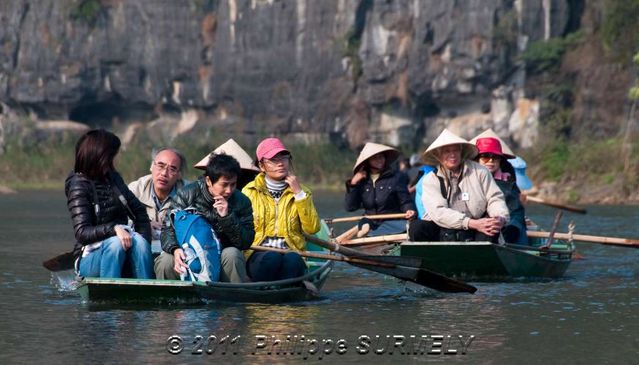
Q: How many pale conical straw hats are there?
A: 4